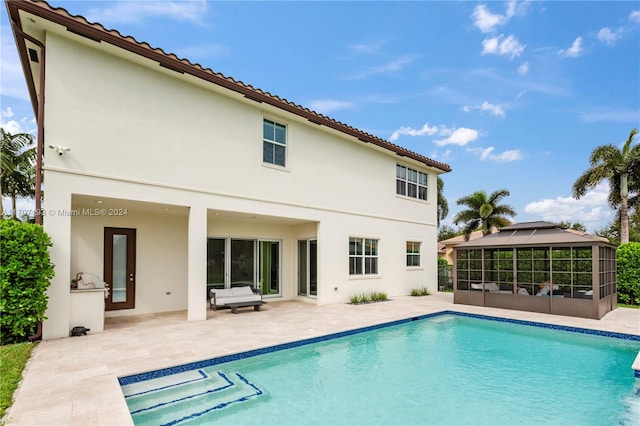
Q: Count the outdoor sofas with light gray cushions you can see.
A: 1